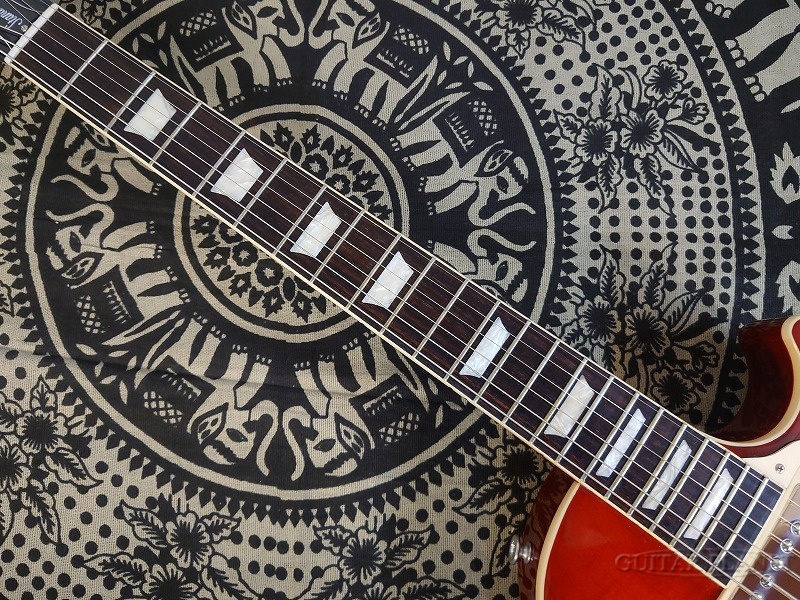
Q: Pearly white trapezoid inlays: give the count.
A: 9